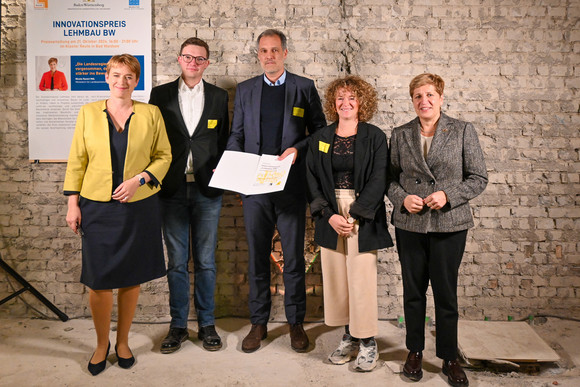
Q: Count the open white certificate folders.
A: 1